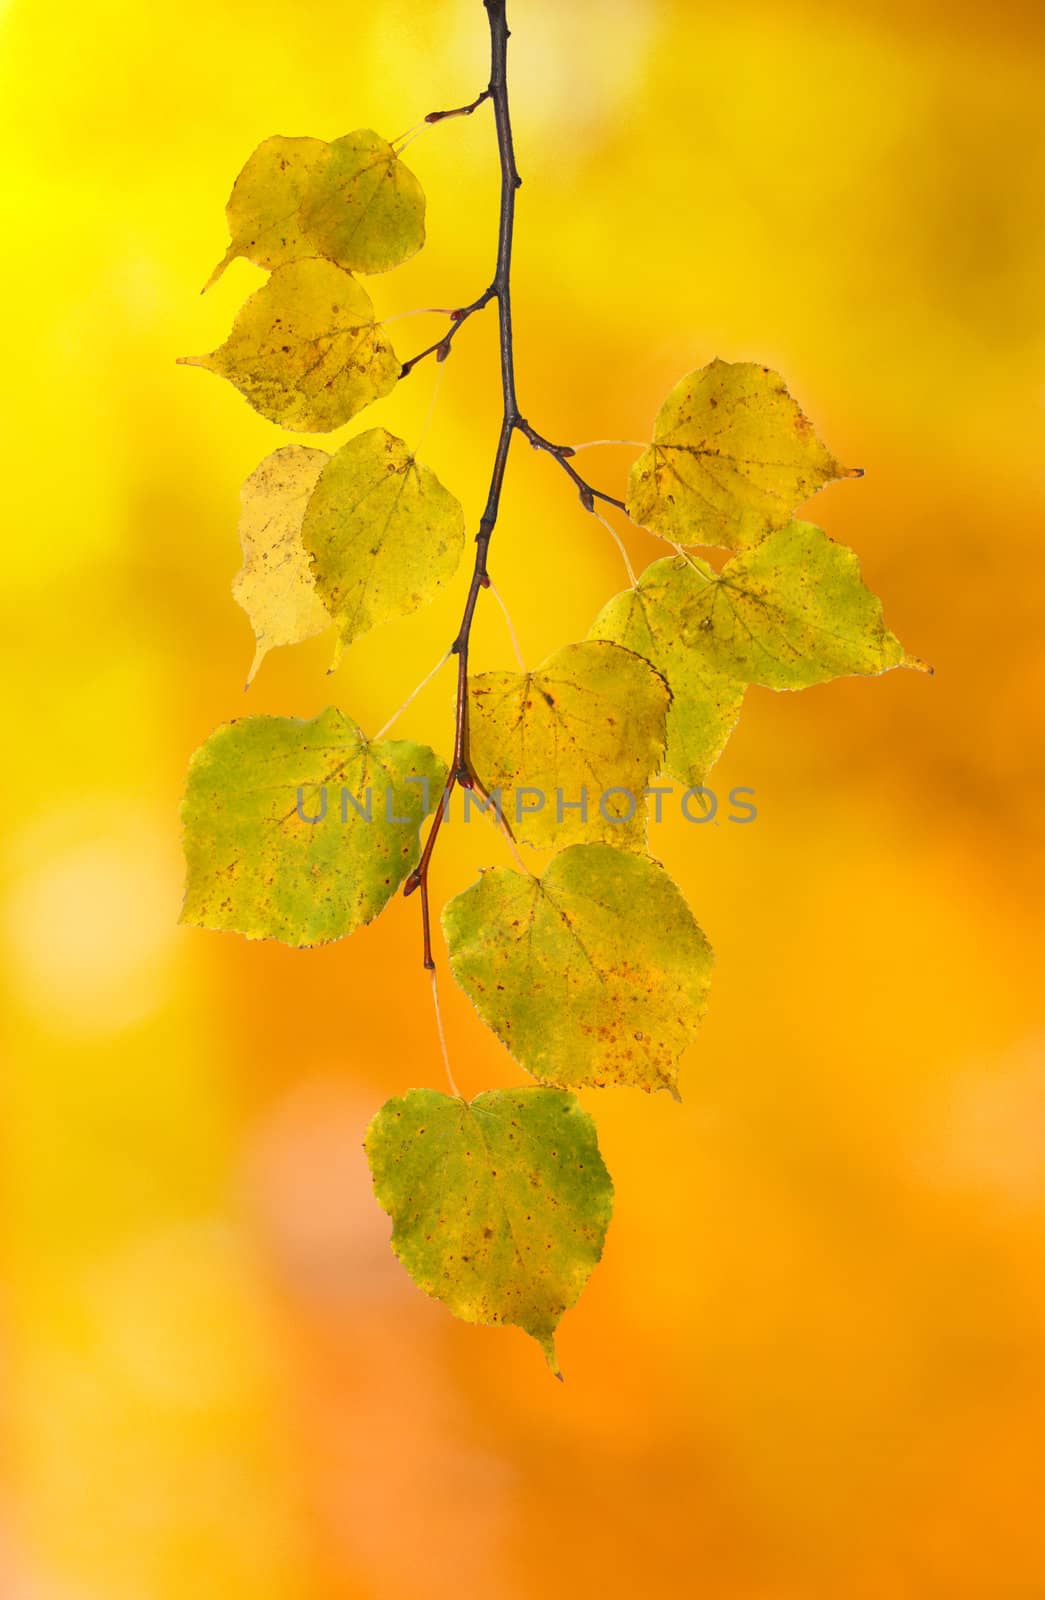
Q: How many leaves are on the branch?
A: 12